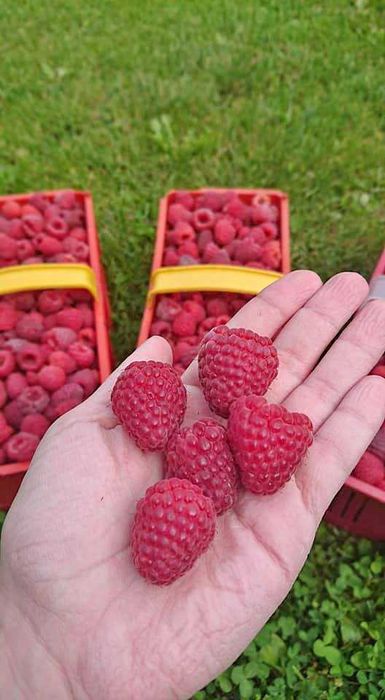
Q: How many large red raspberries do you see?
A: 5